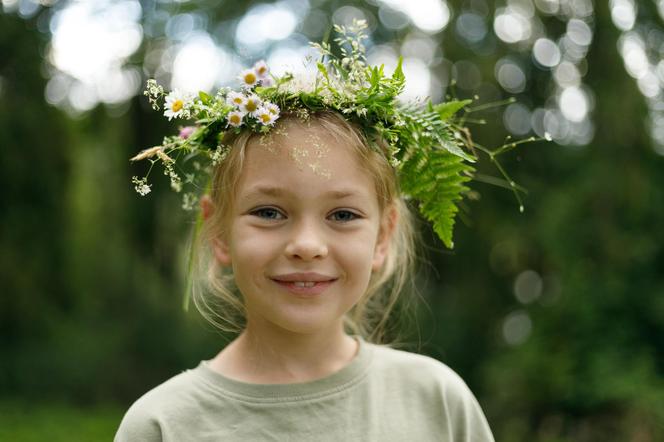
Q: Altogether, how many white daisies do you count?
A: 8